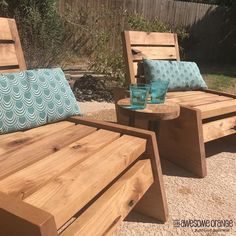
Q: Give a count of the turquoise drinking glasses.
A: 2